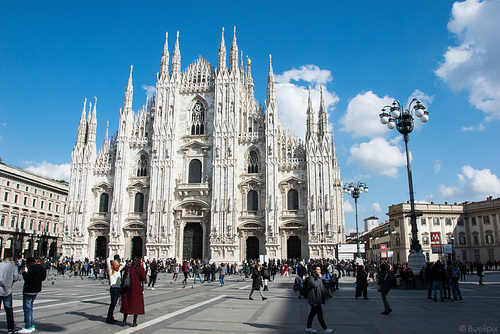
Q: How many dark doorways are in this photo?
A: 5